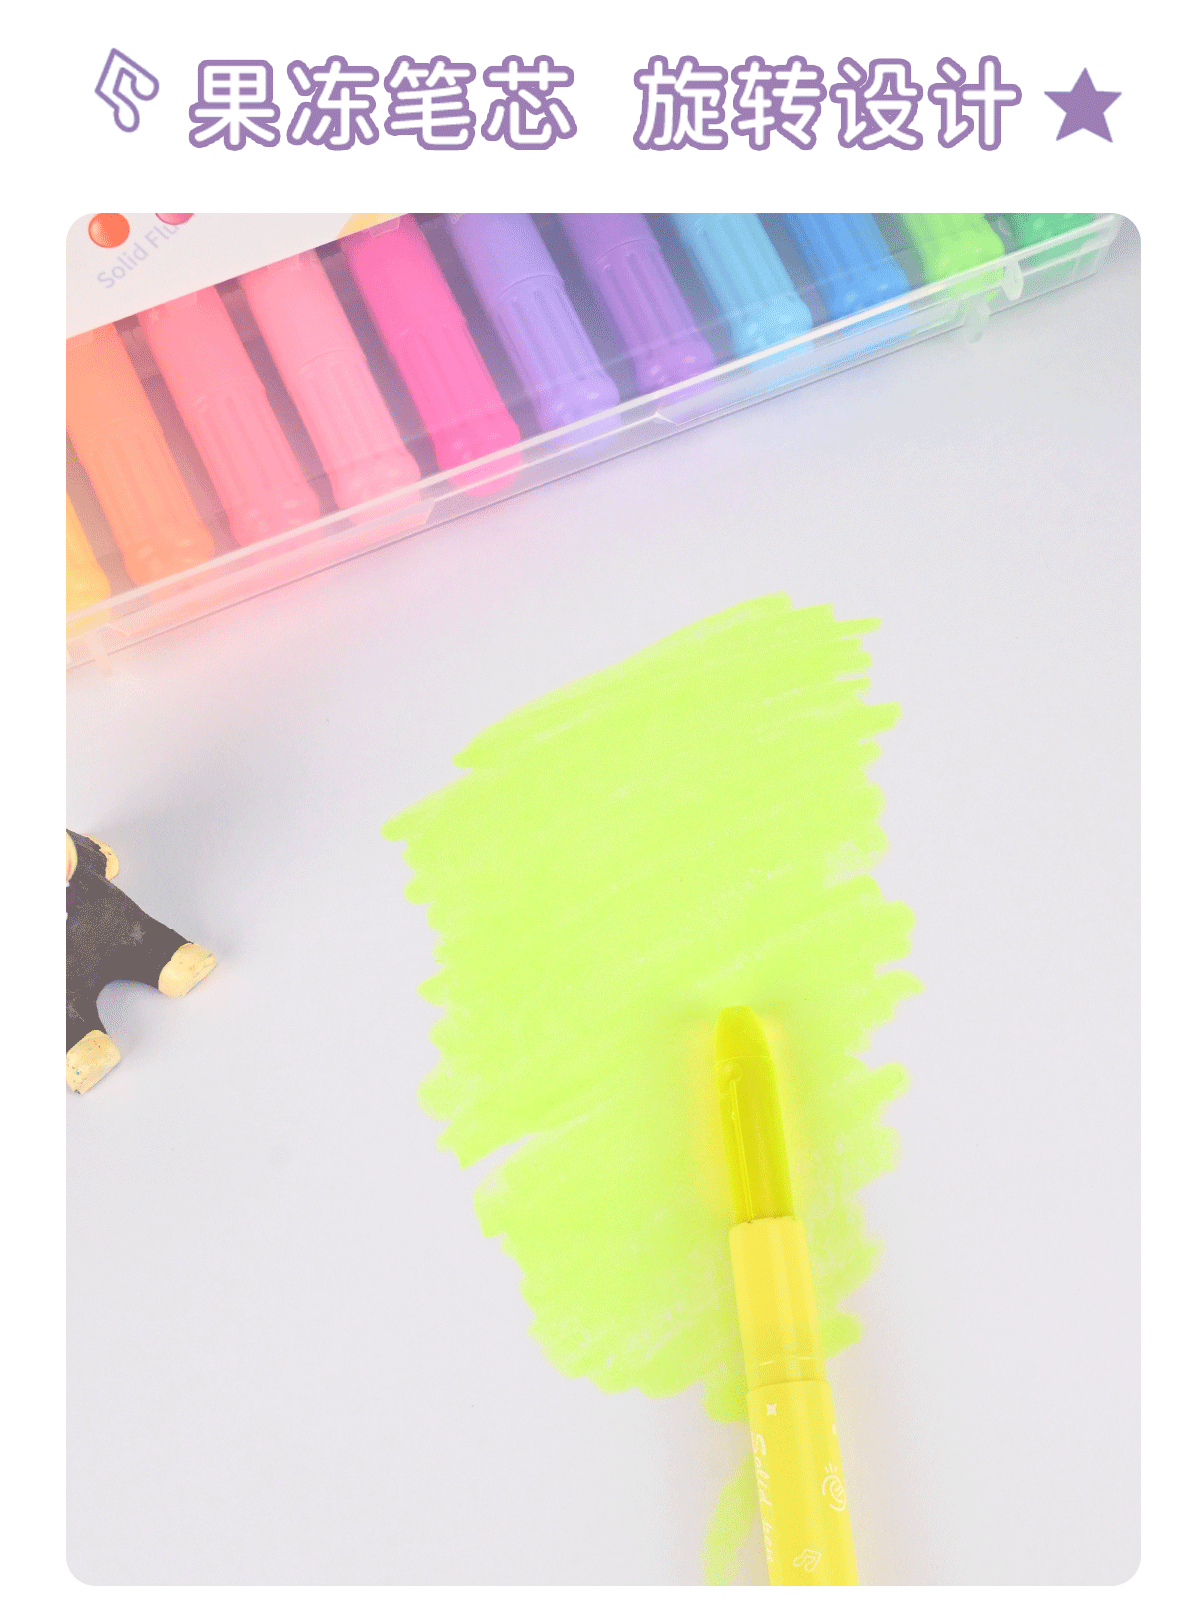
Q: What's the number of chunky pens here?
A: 12